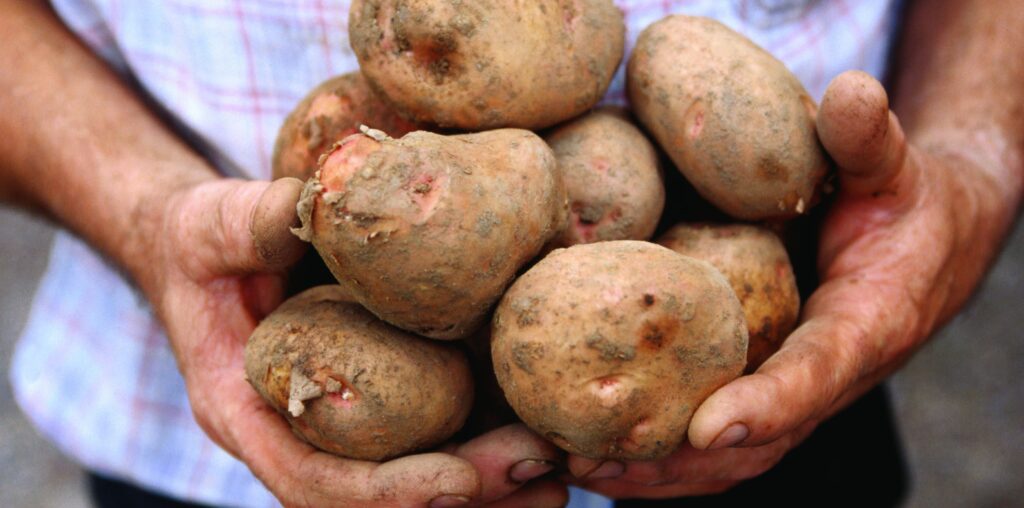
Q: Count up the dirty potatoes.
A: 8